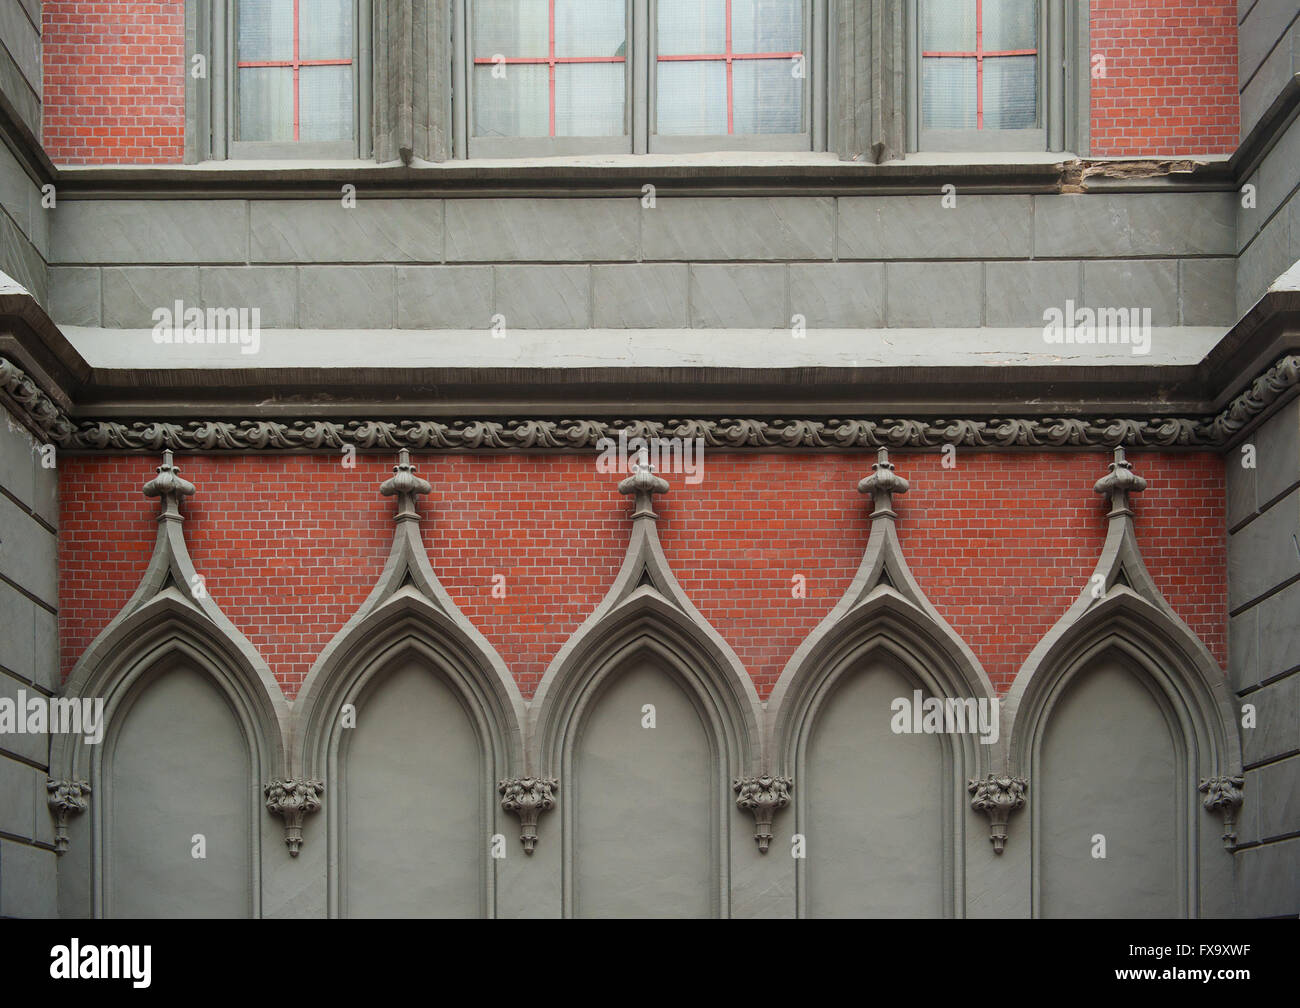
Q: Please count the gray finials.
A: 5